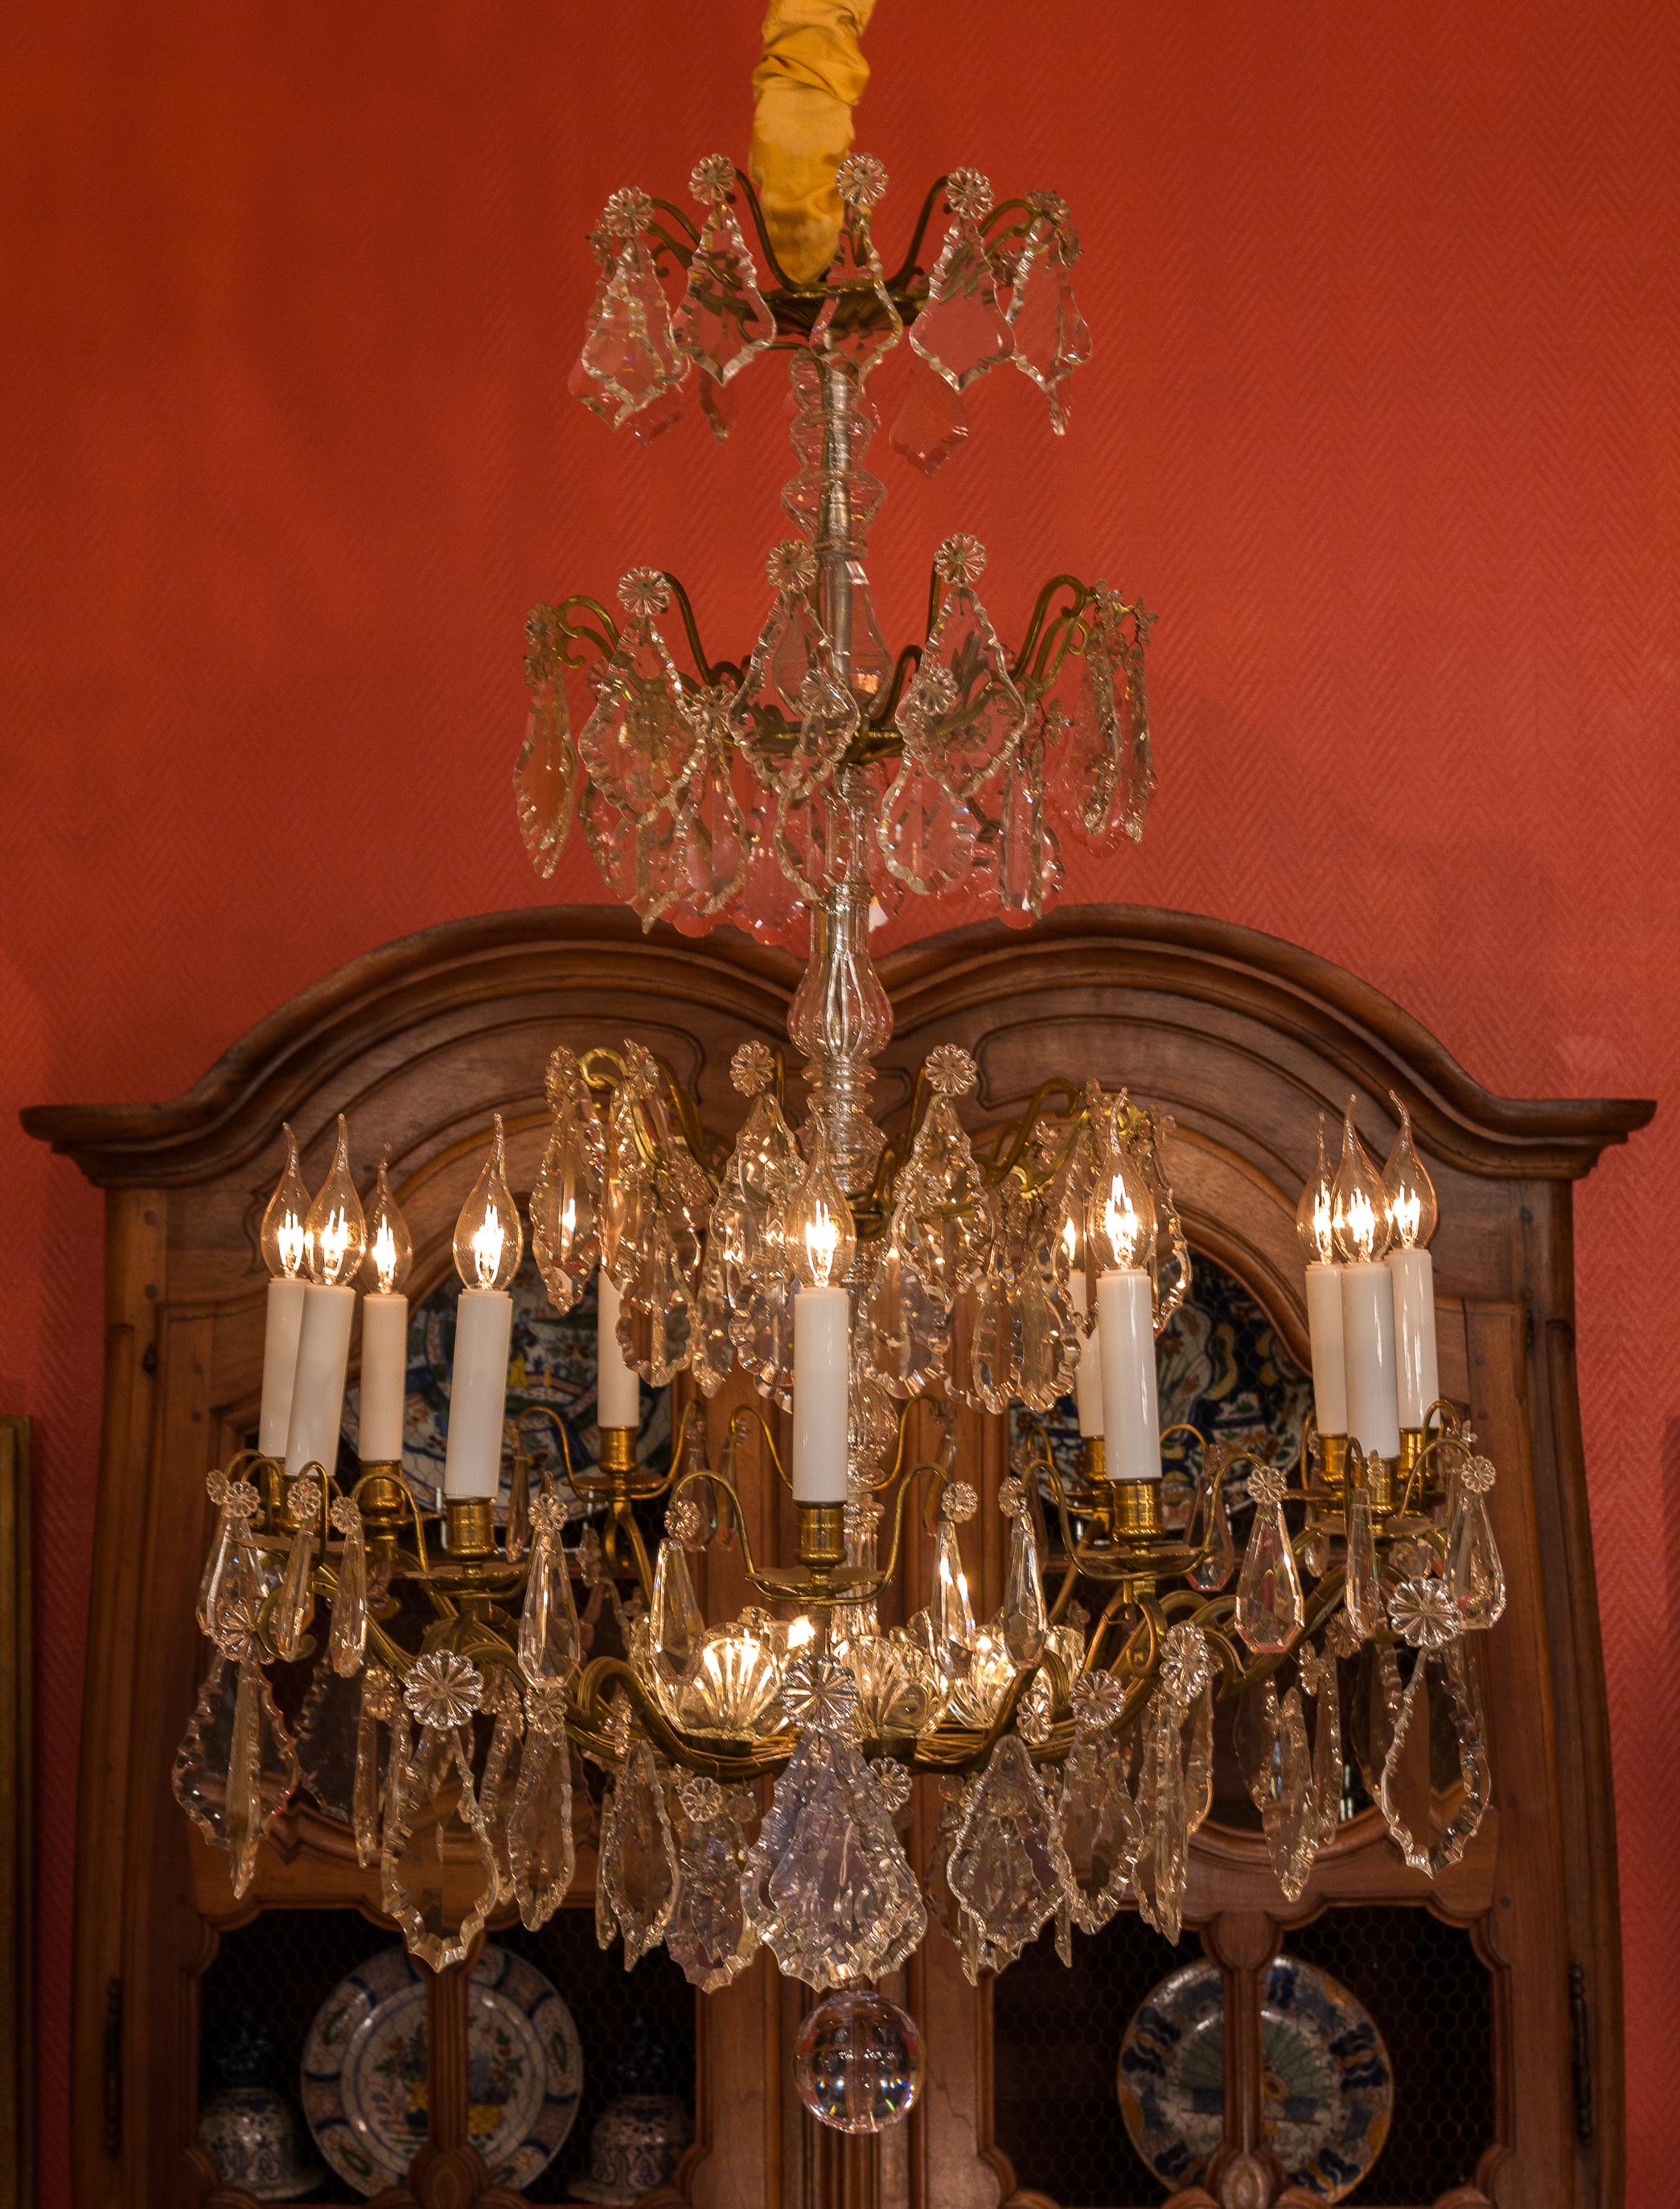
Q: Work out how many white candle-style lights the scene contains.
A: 11